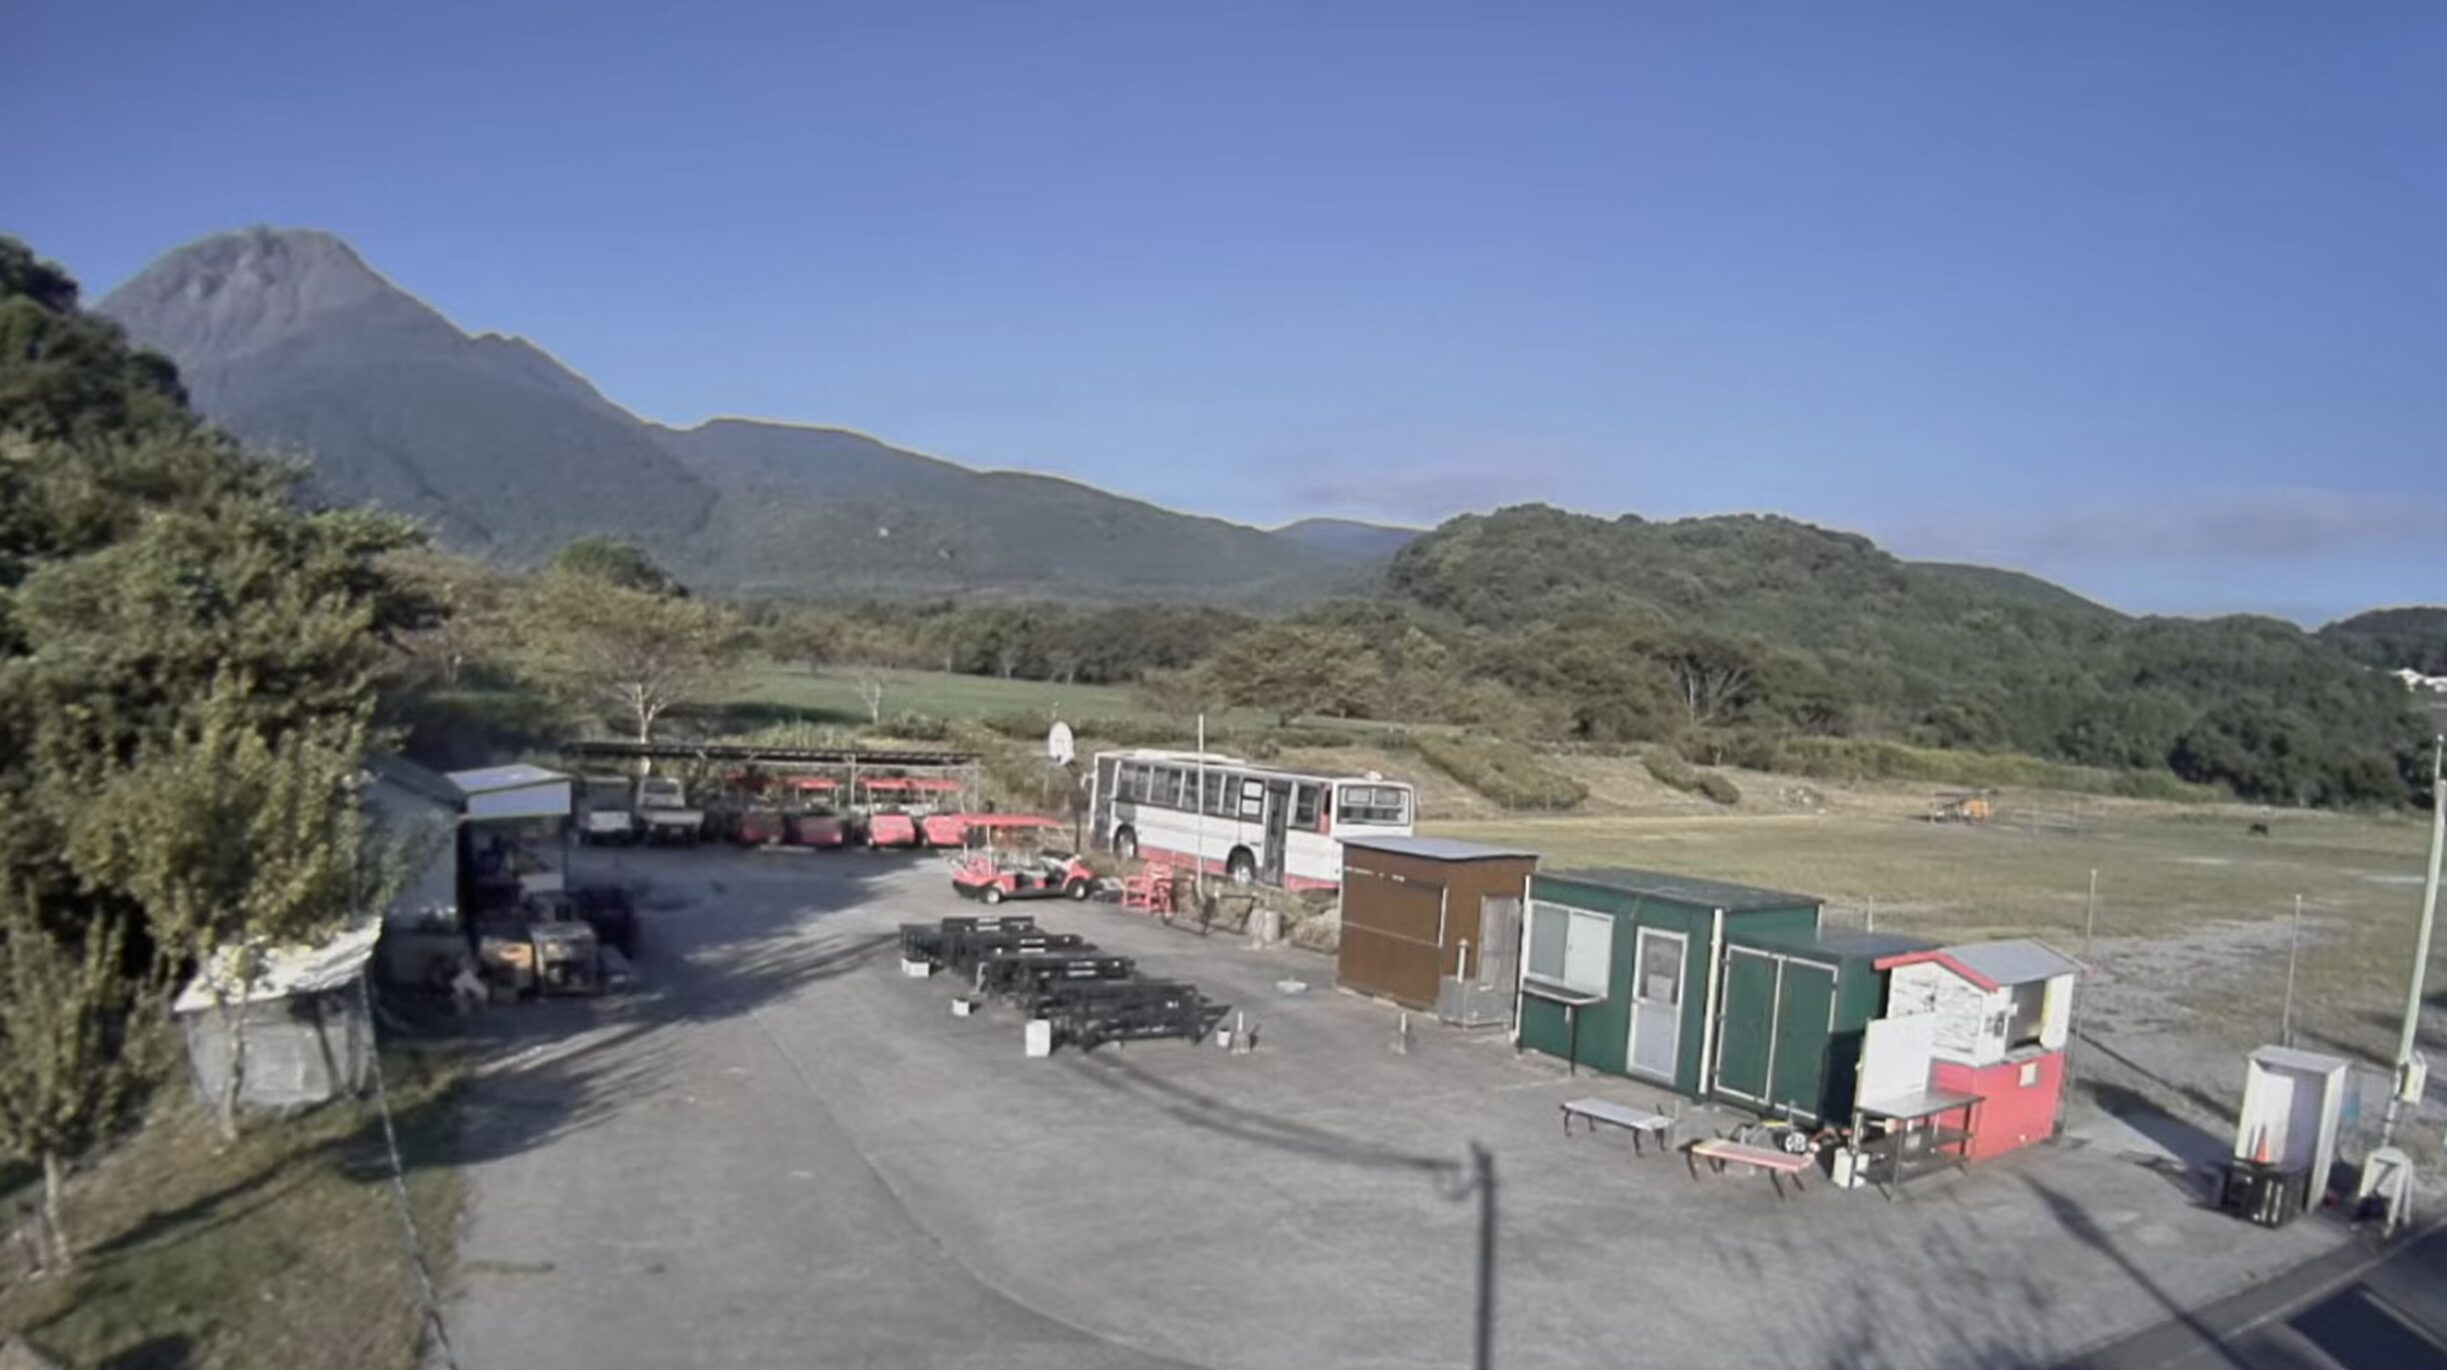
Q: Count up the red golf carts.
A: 5